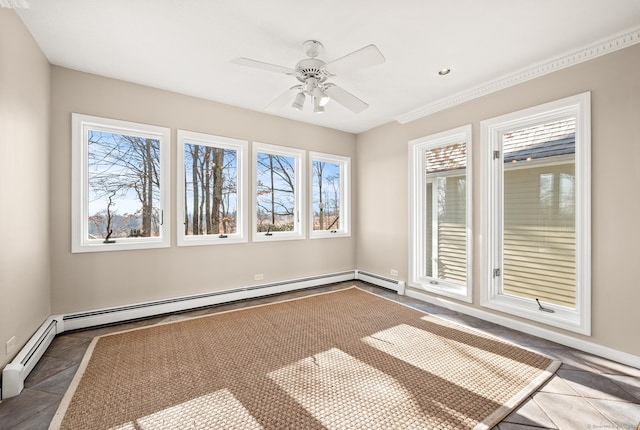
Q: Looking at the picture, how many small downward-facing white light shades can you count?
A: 3